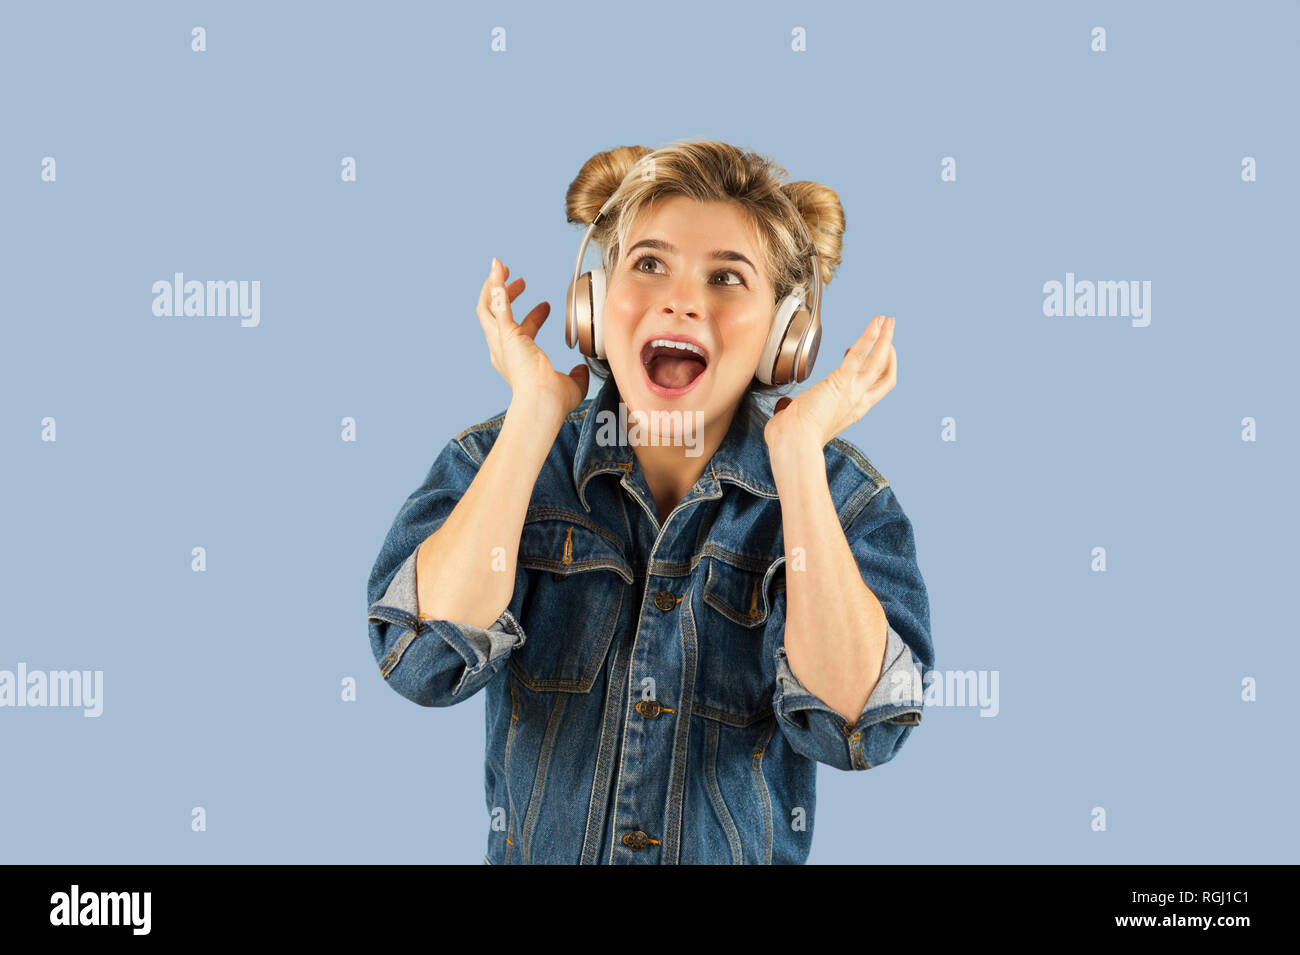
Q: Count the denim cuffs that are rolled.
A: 2